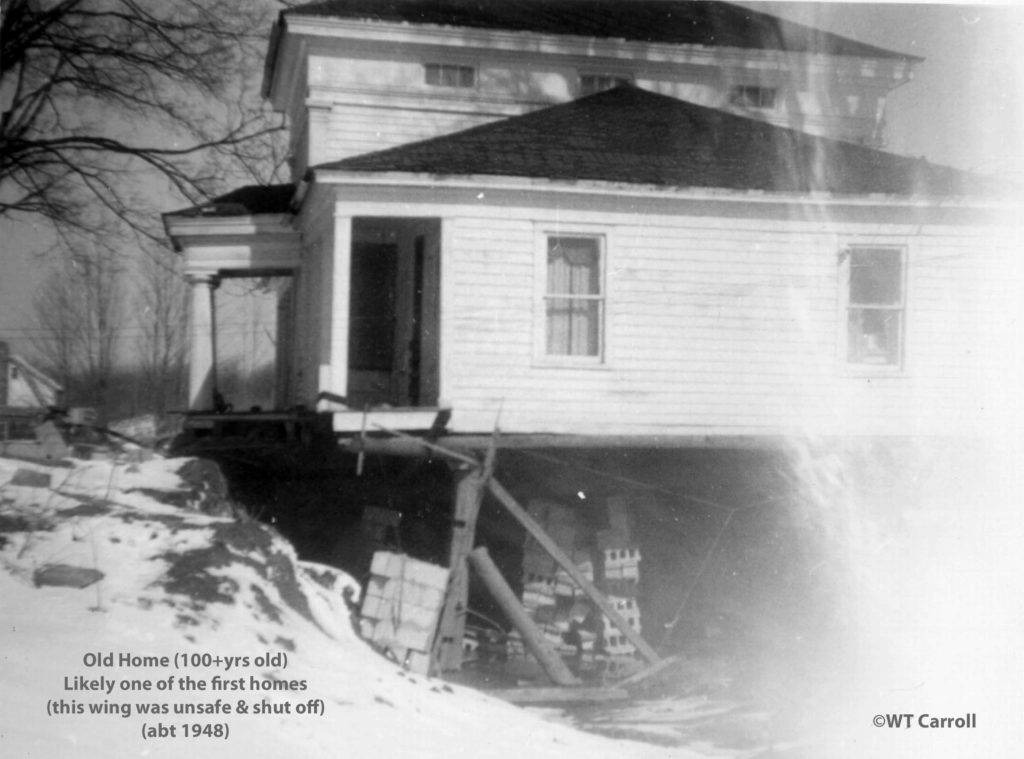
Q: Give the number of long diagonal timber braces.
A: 2